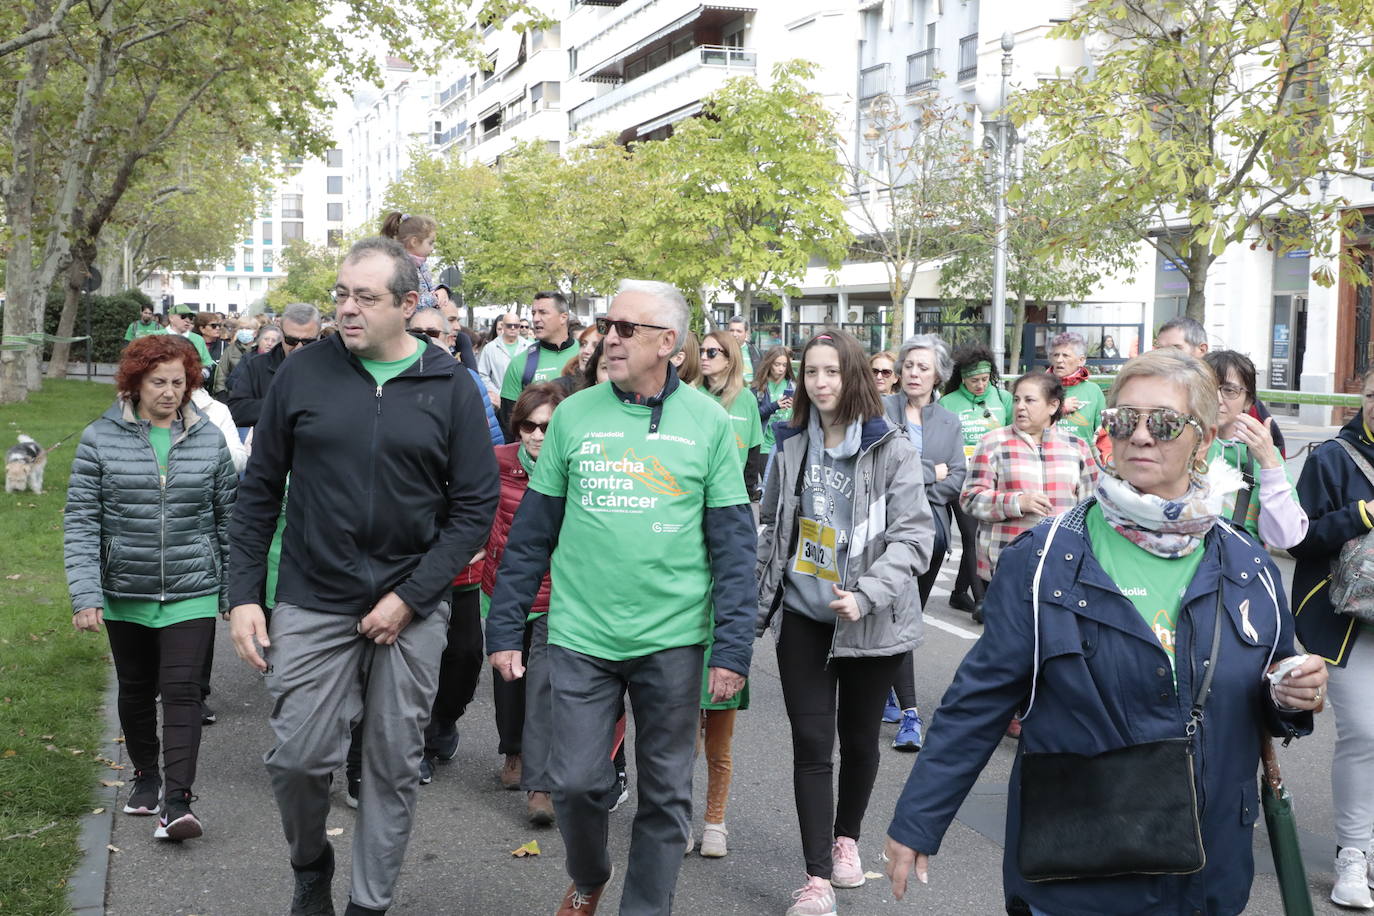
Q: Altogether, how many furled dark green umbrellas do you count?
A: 1